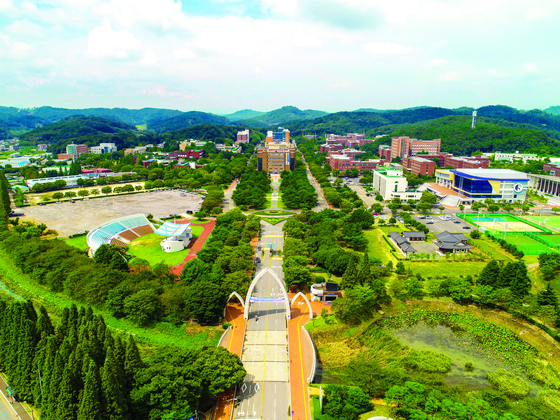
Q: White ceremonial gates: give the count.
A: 3